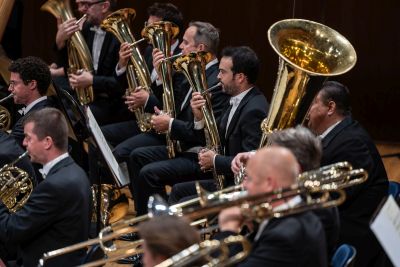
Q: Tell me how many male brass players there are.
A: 10